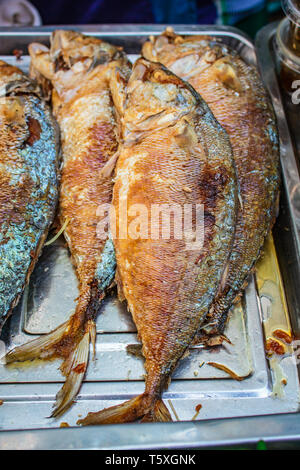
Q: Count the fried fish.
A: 4